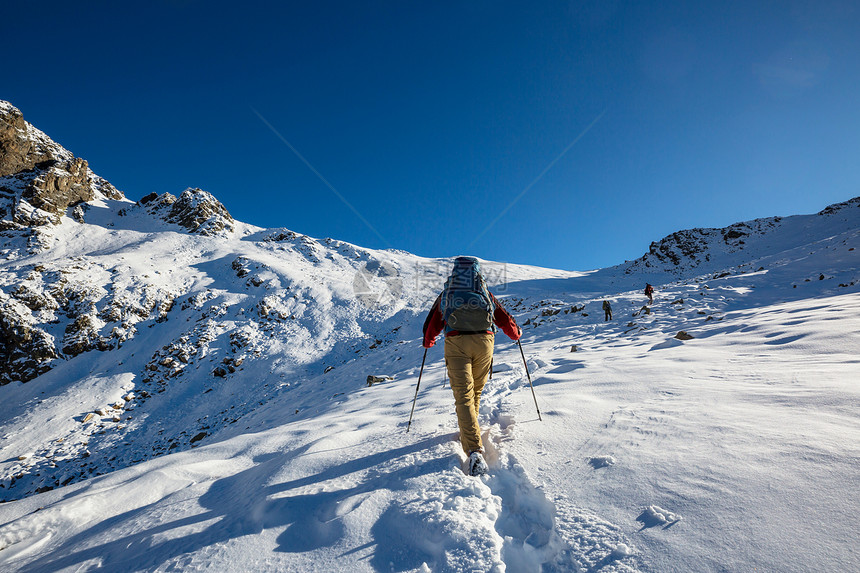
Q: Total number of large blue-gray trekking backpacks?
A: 1